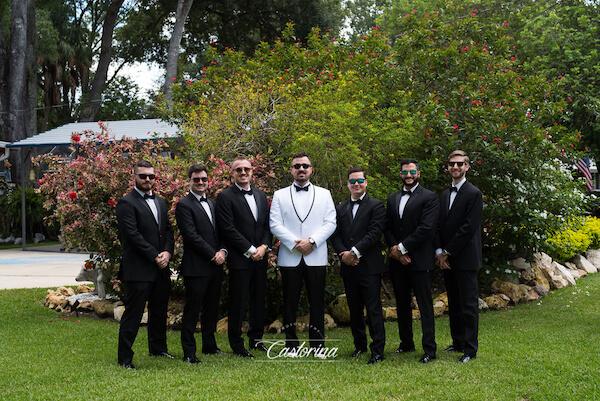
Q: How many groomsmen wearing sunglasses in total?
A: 6